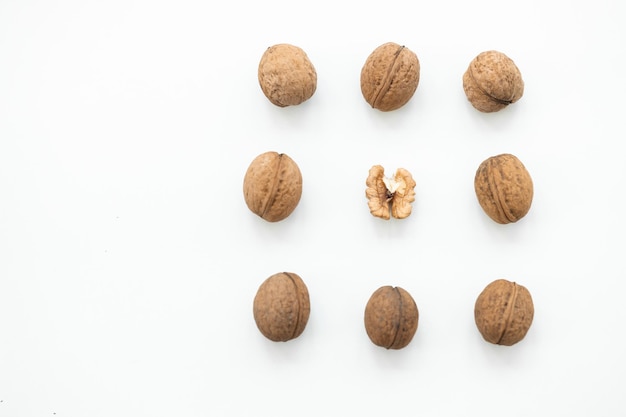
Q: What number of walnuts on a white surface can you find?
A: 9